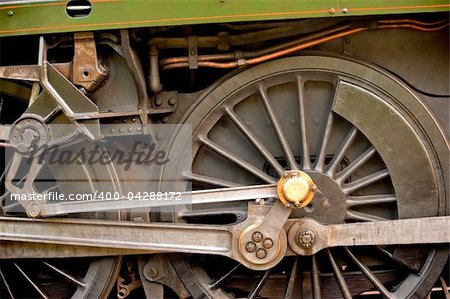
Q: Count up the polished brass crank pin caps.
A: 1